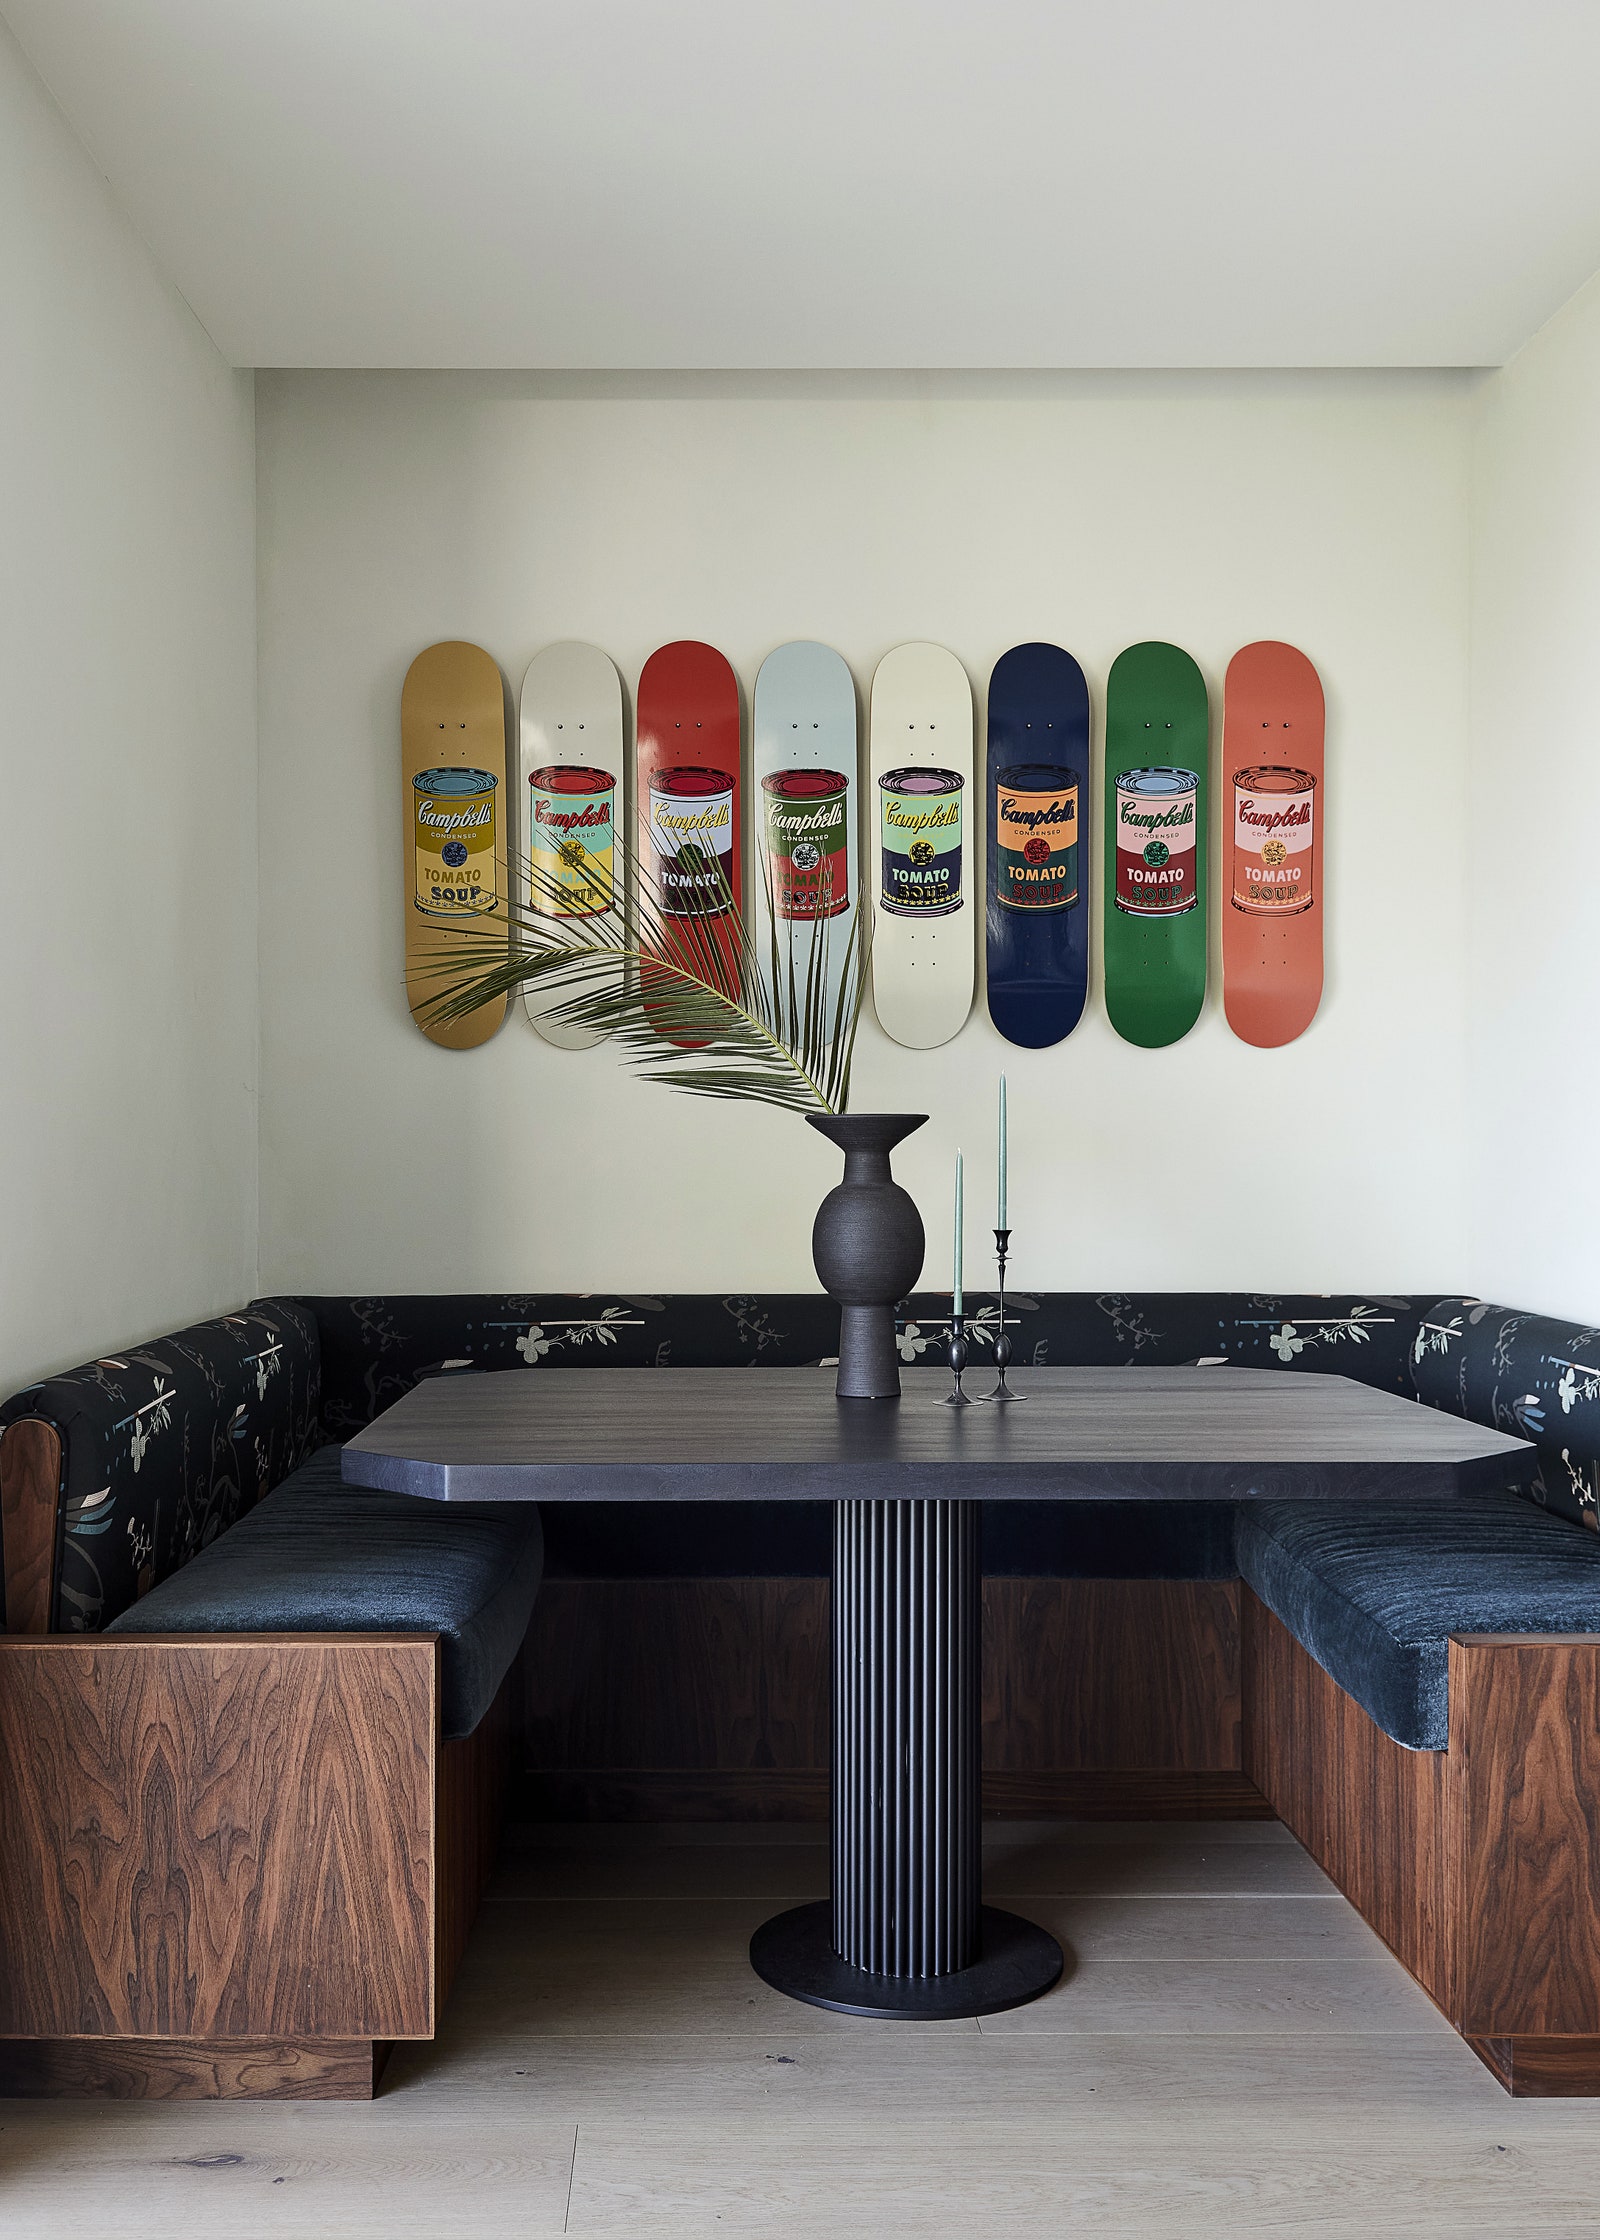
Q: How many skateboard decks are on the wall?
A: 8